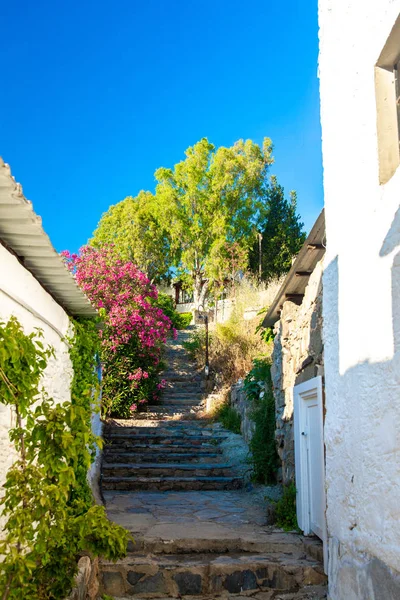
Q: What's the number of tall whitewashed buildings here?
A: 1